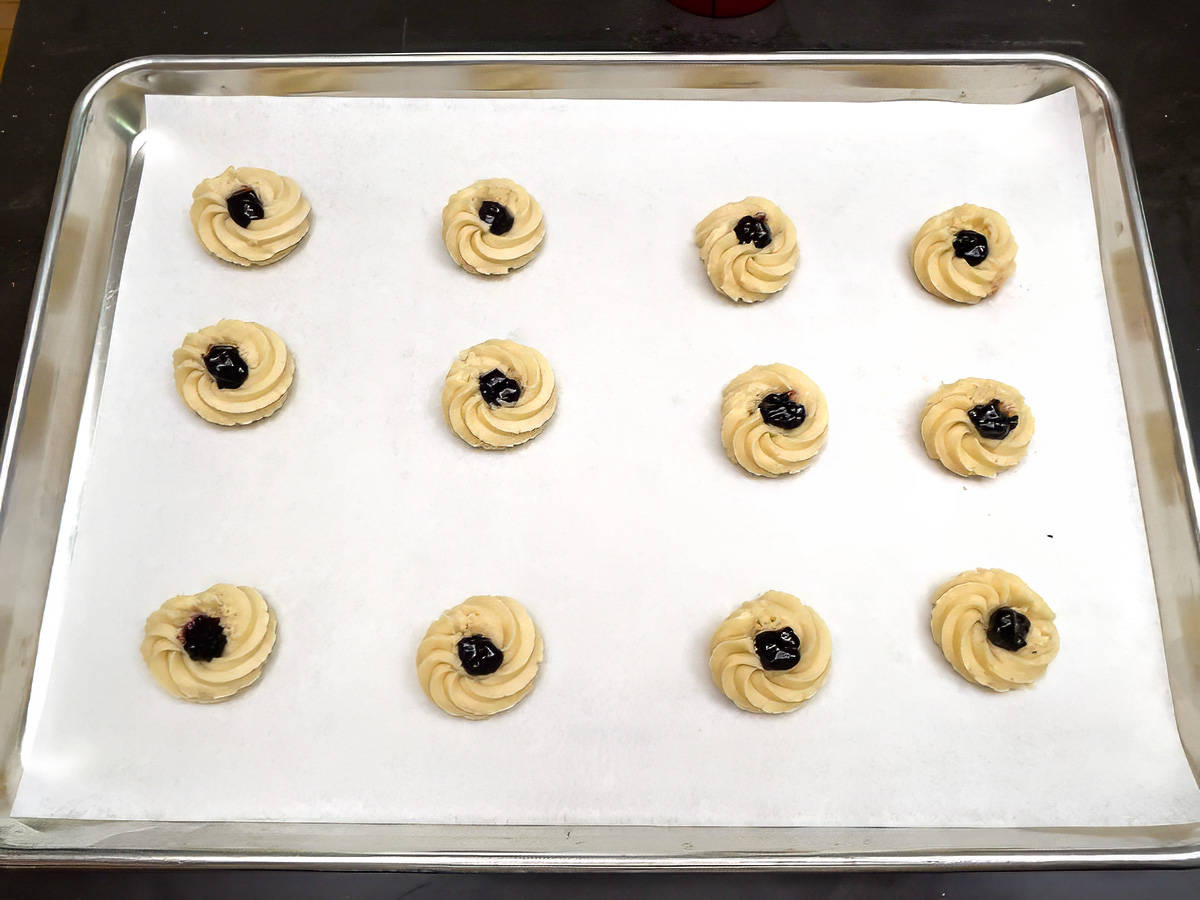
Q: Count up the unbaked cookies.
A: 12